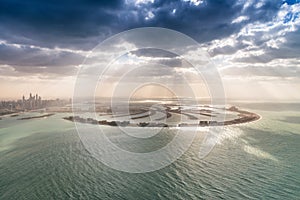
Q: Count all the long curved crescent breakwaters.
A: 1